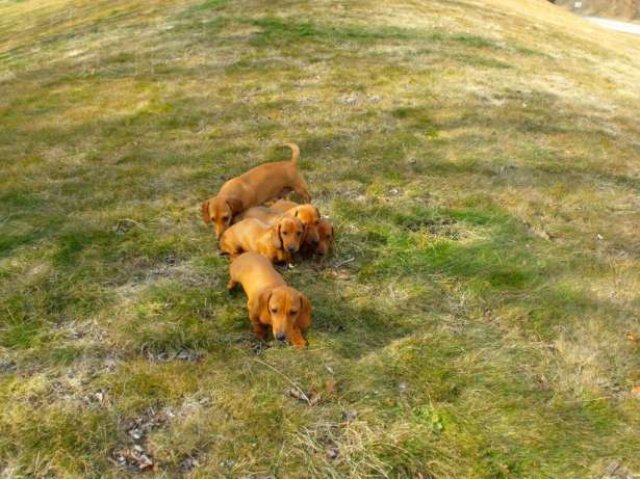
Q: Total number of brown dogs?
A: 5